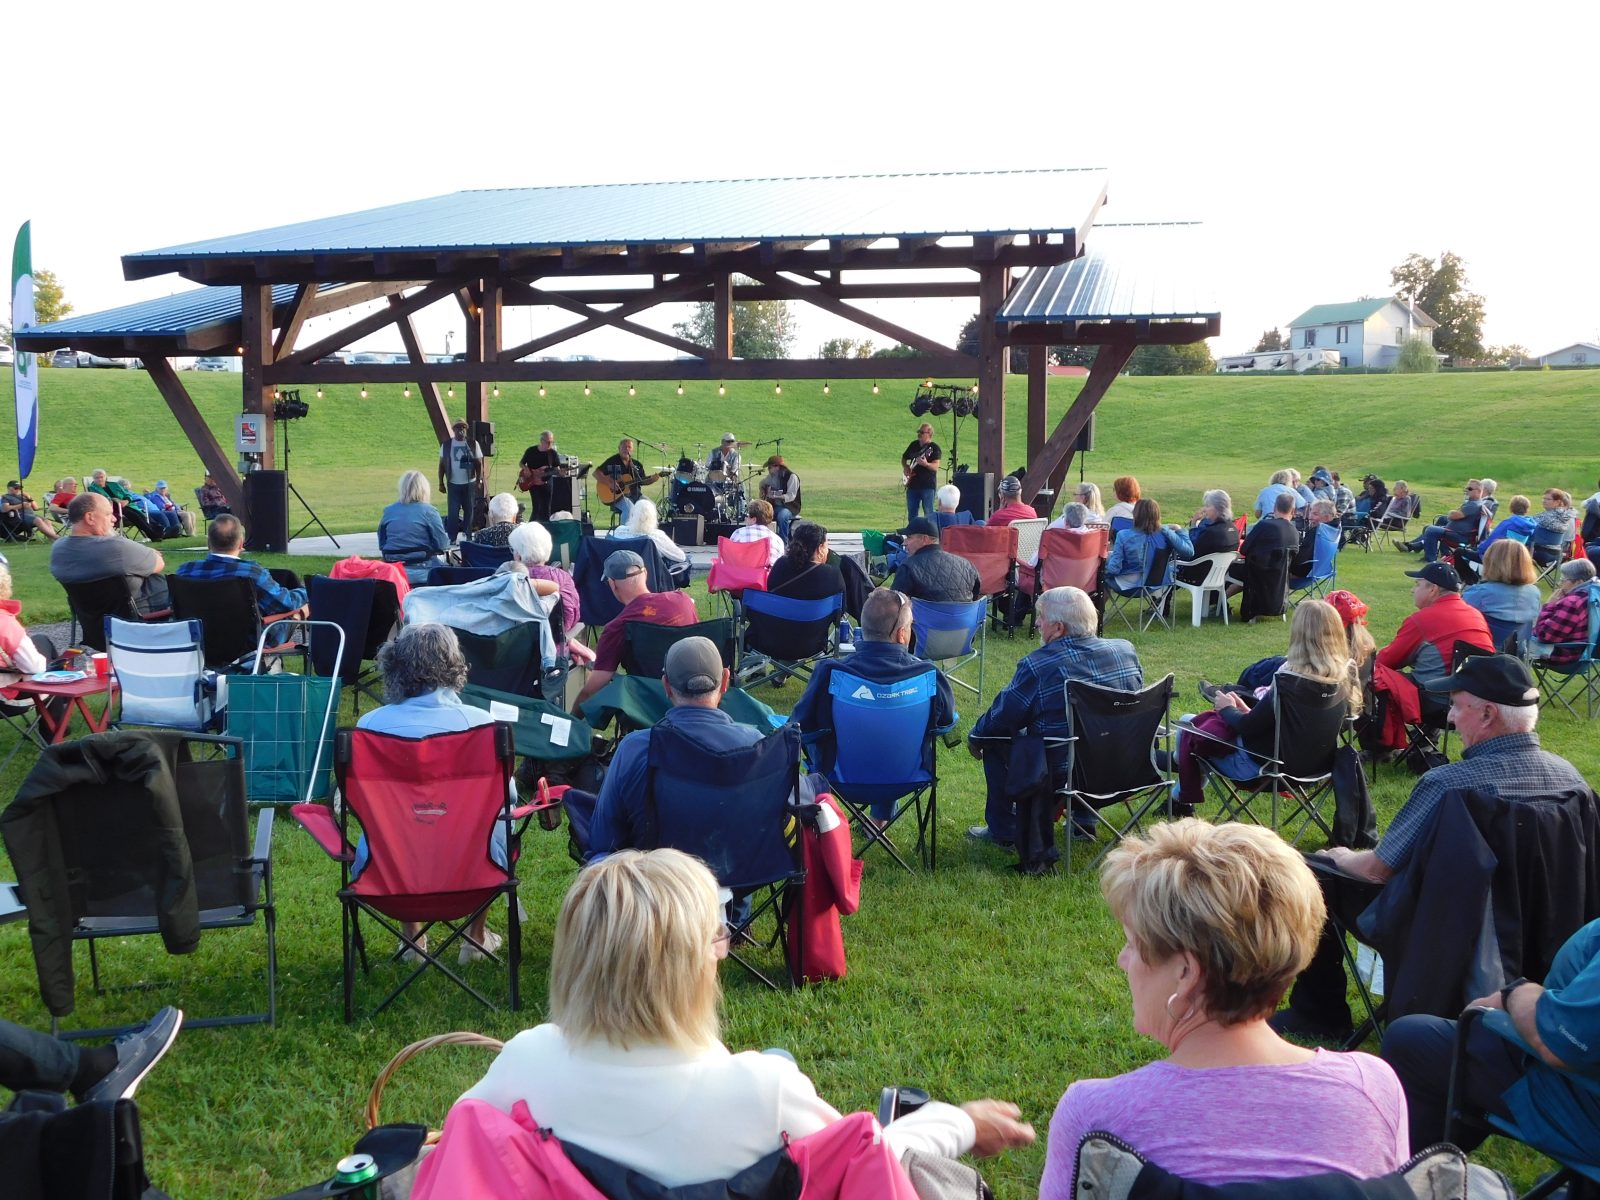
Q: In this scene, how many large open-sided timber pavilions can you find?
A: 1